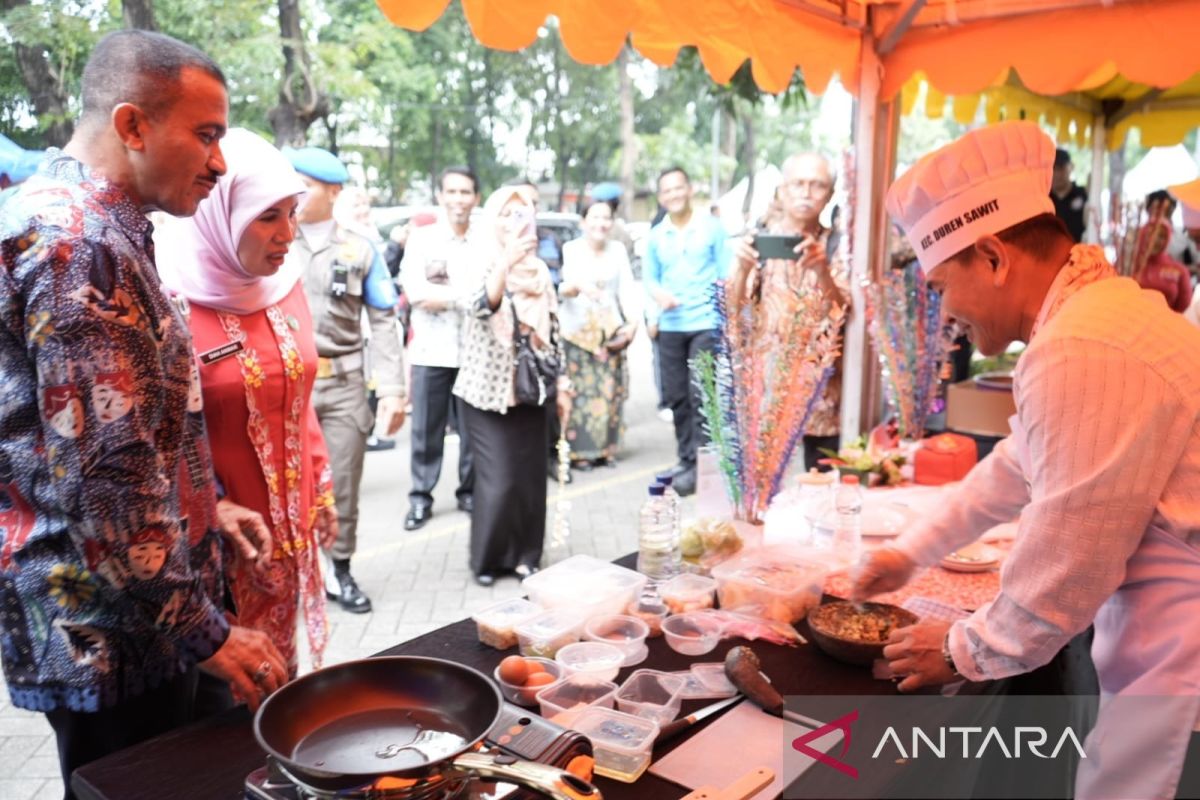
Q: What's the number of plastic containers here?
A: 13